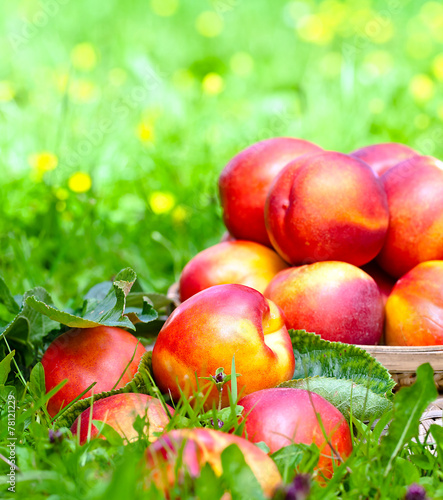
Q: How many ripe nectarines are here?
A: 12